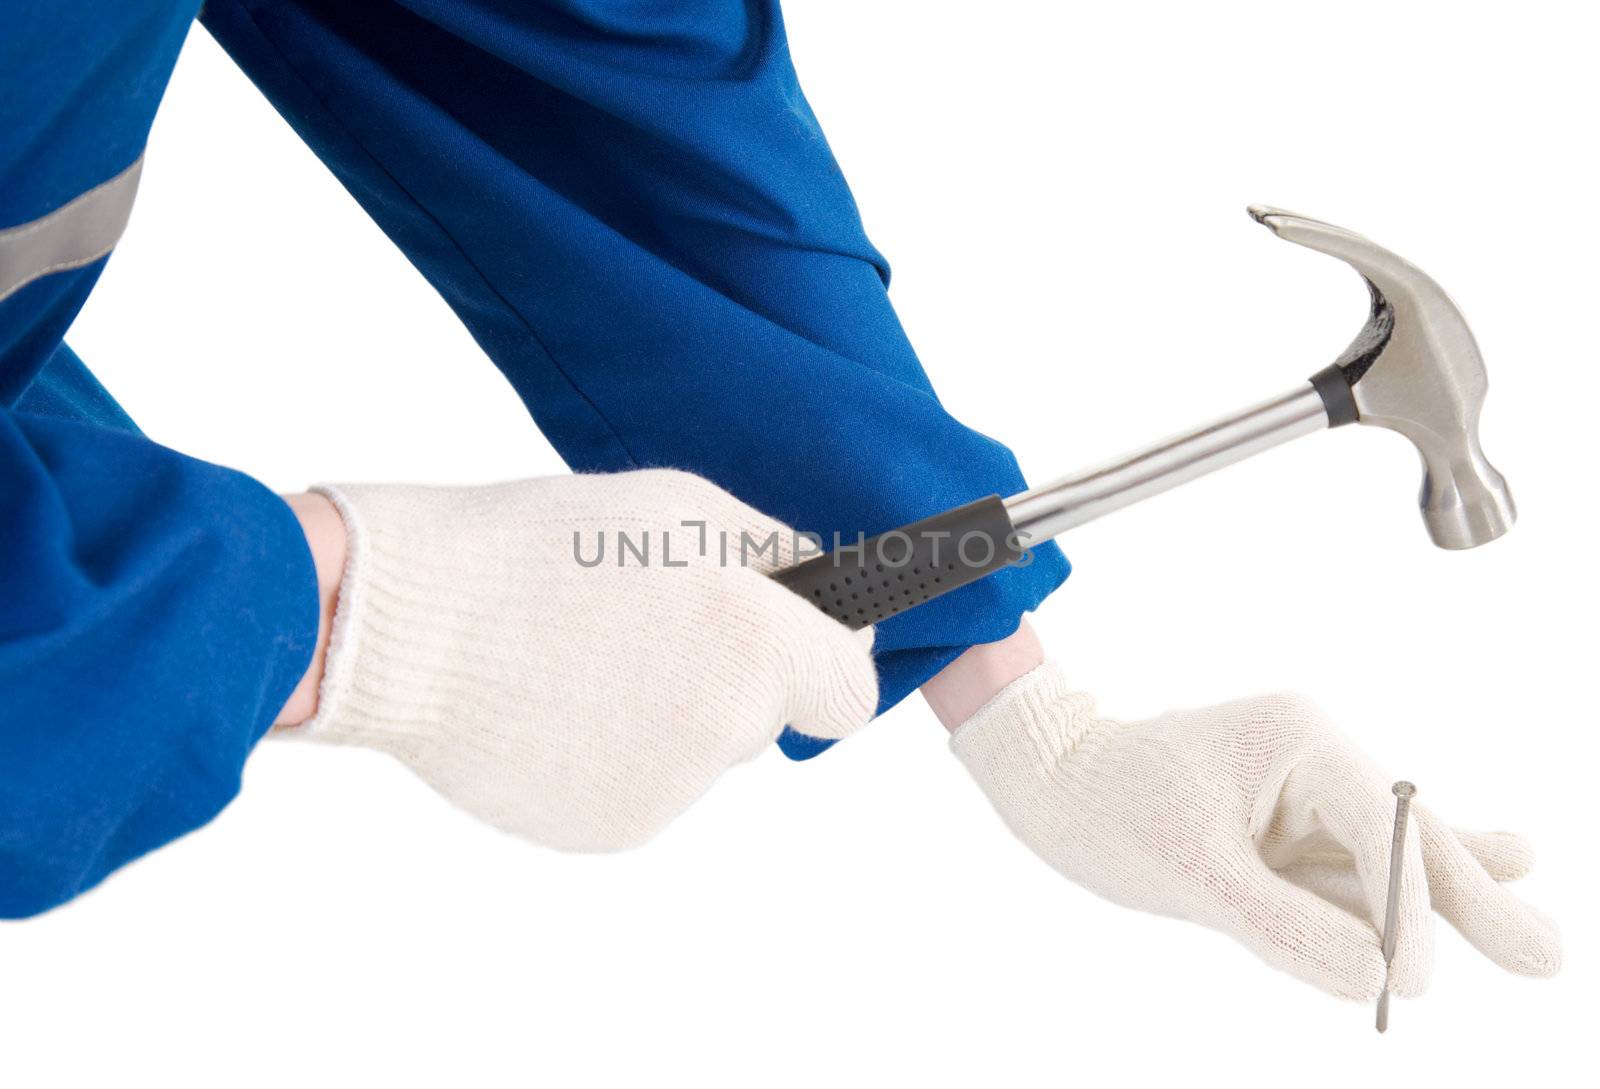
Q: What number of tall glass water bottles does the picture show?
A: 0